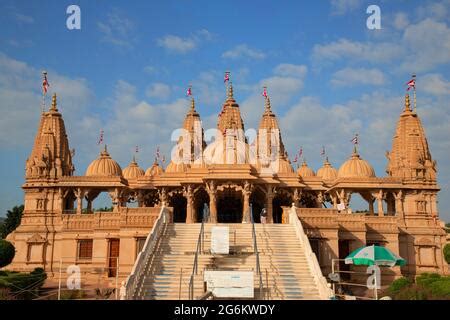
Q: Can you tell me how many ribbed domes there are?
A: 9